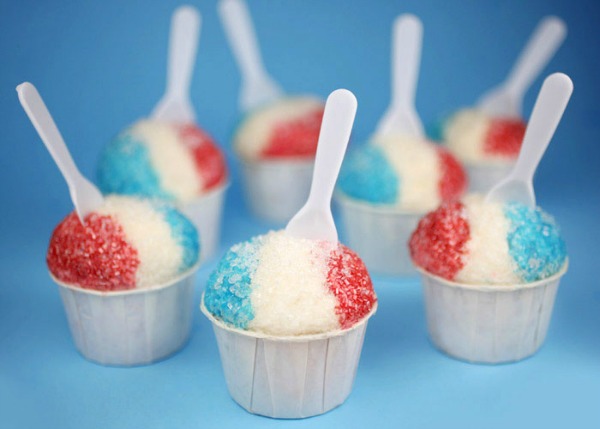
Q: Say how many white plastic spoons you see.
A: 7